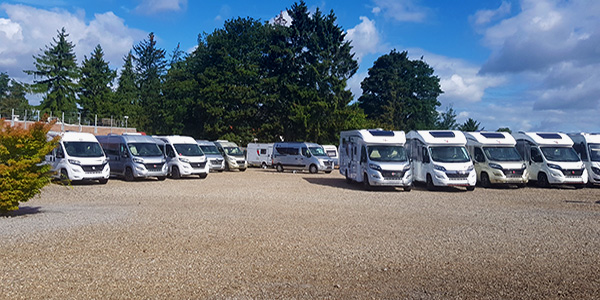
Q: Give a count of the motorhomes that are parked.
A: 11